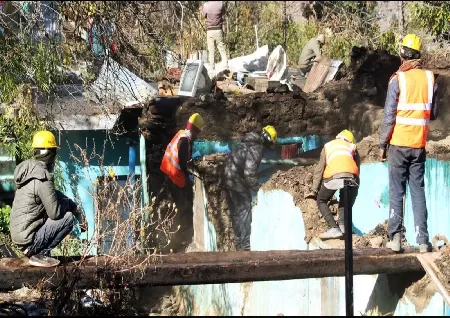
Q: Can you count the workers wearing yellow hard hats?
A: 5